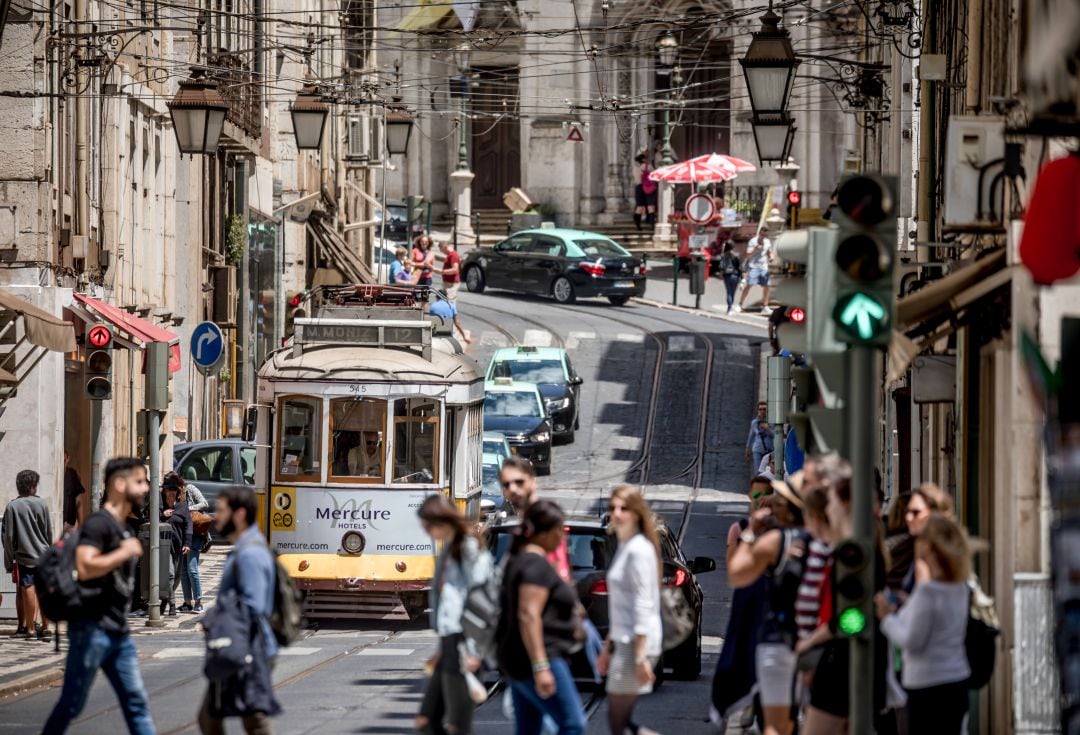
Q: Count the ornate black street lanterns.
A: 5